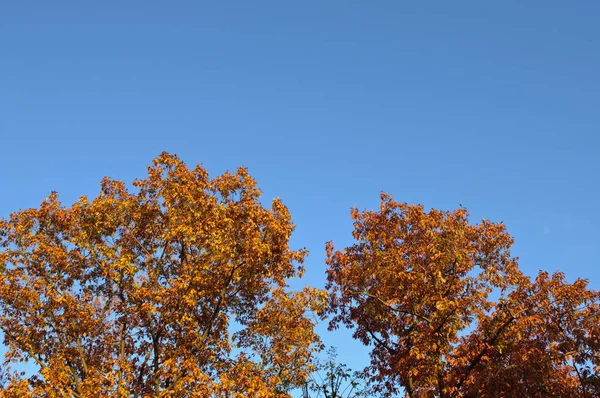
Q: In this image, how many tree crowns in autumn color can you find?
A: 2